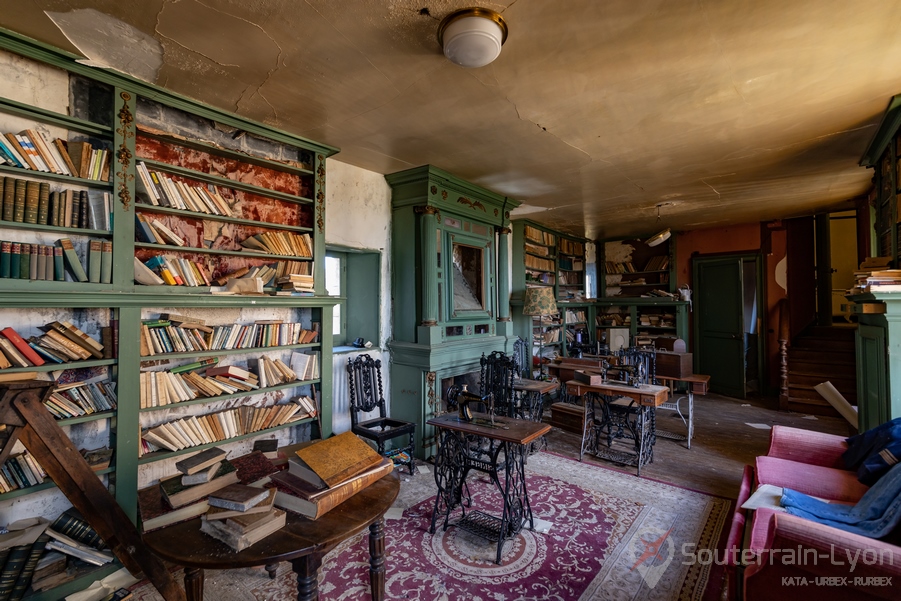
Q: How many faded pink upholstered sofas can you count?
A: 1